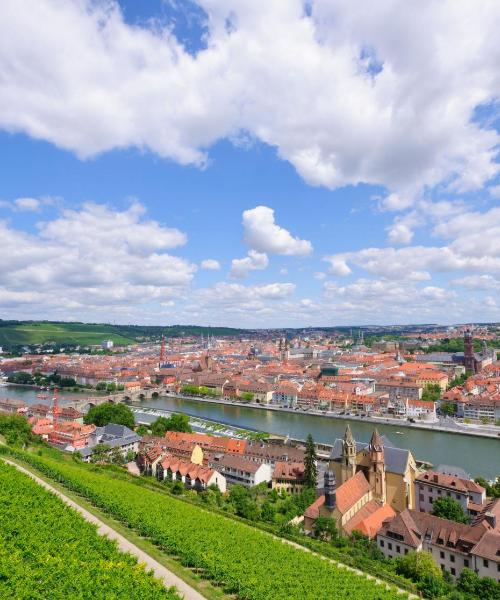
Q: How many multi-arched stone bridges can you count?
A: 1